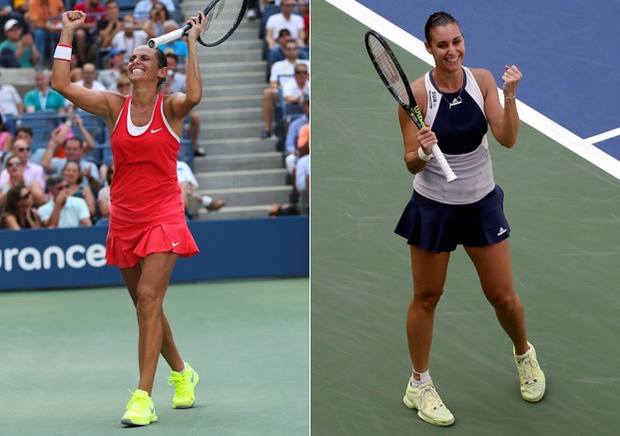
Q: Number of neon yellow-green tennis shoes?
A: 2